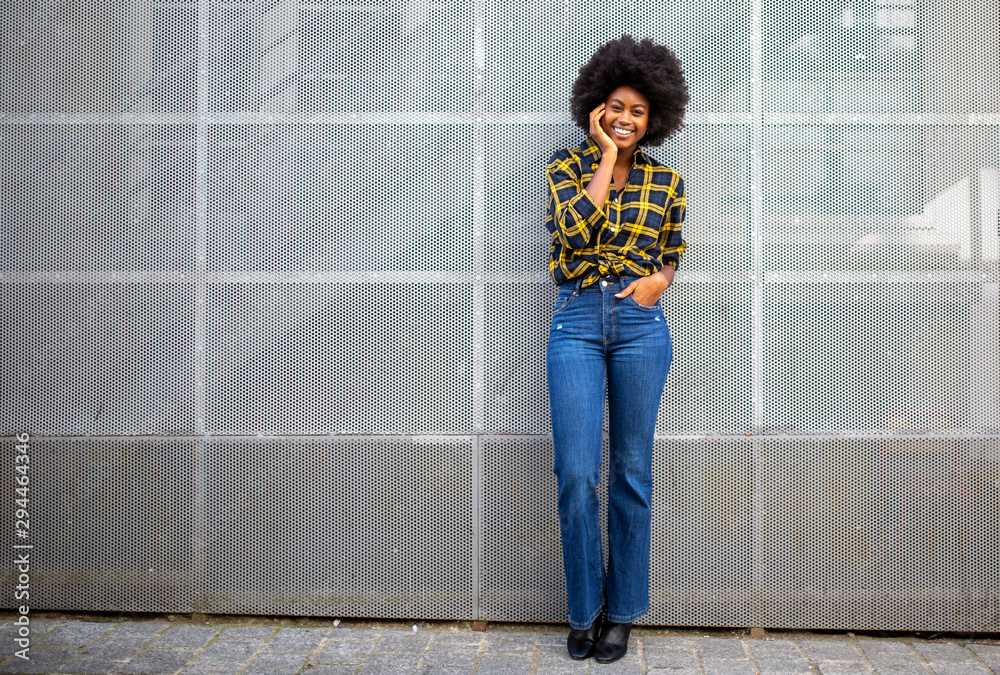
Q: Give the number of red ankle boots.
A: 0